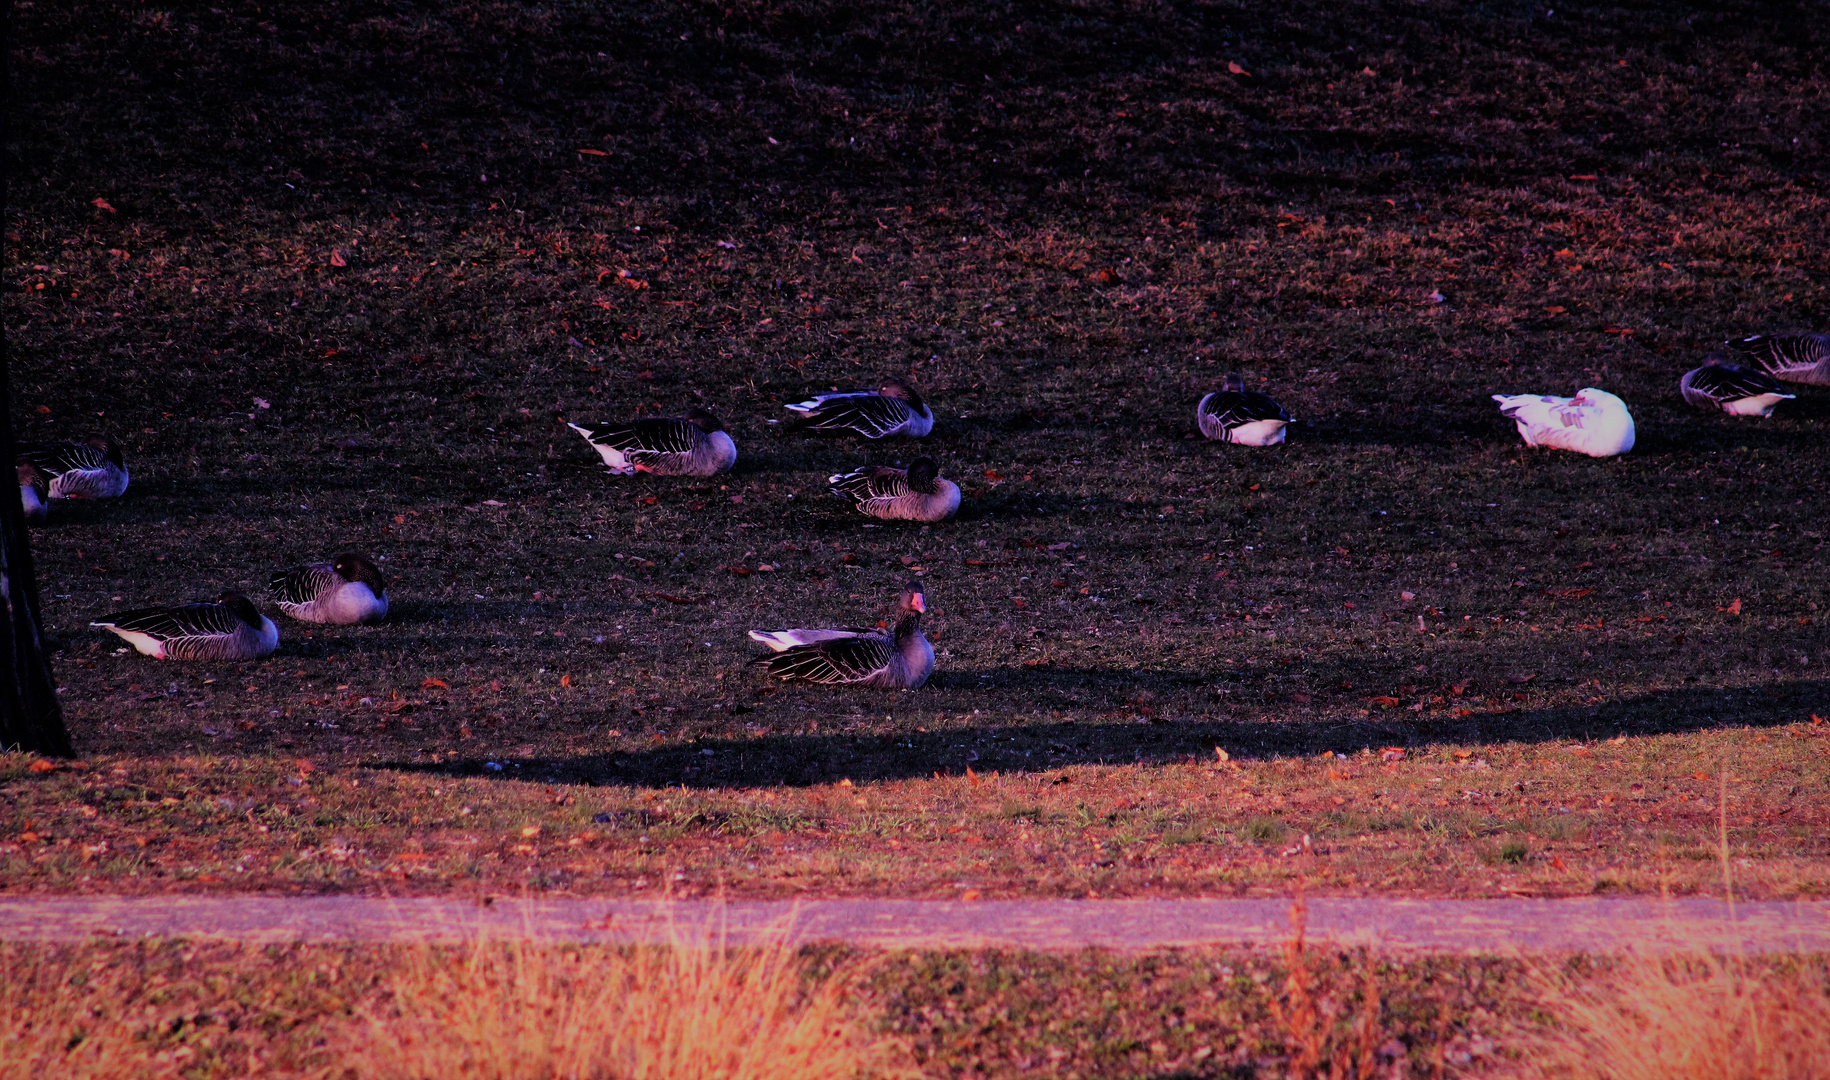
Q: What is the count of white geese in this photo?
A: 1